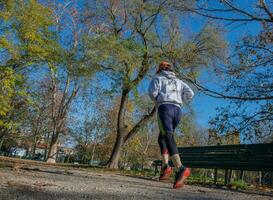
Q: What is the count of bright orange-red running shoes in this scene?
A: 2